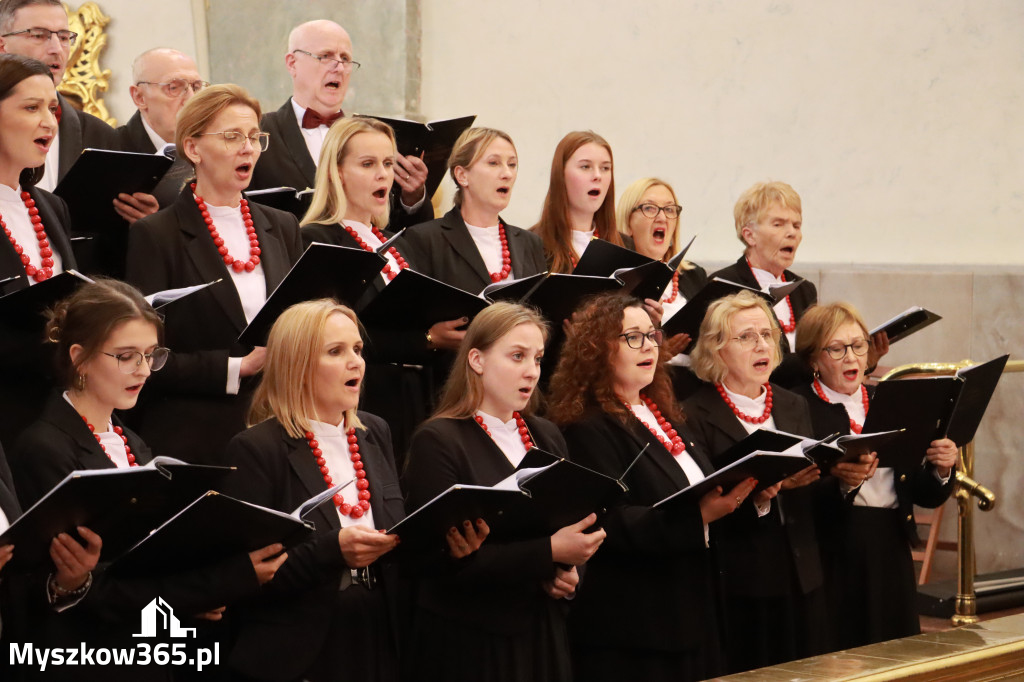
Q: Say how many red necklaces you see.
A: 13